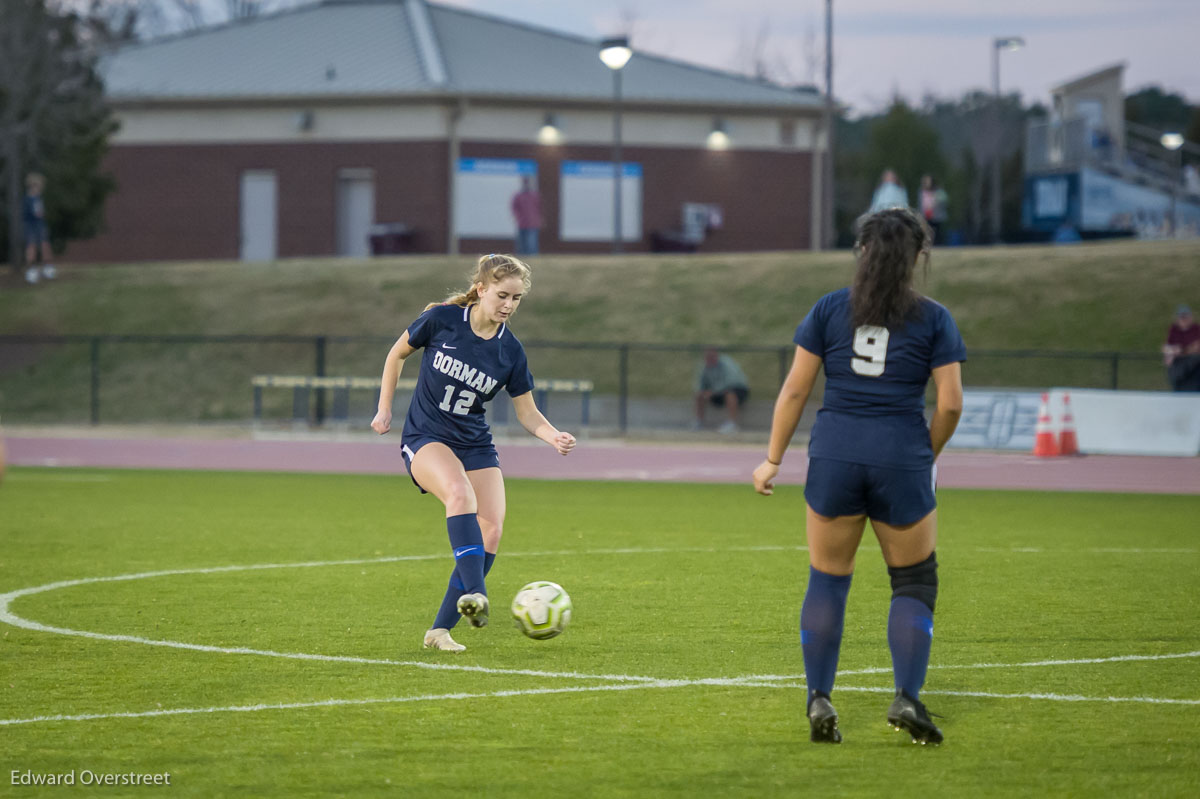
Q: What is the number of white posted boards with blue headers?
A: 2